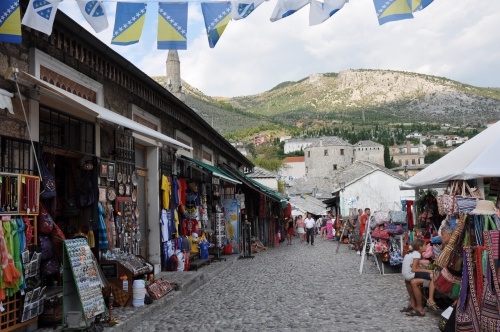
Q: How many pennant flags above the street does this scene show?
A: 11